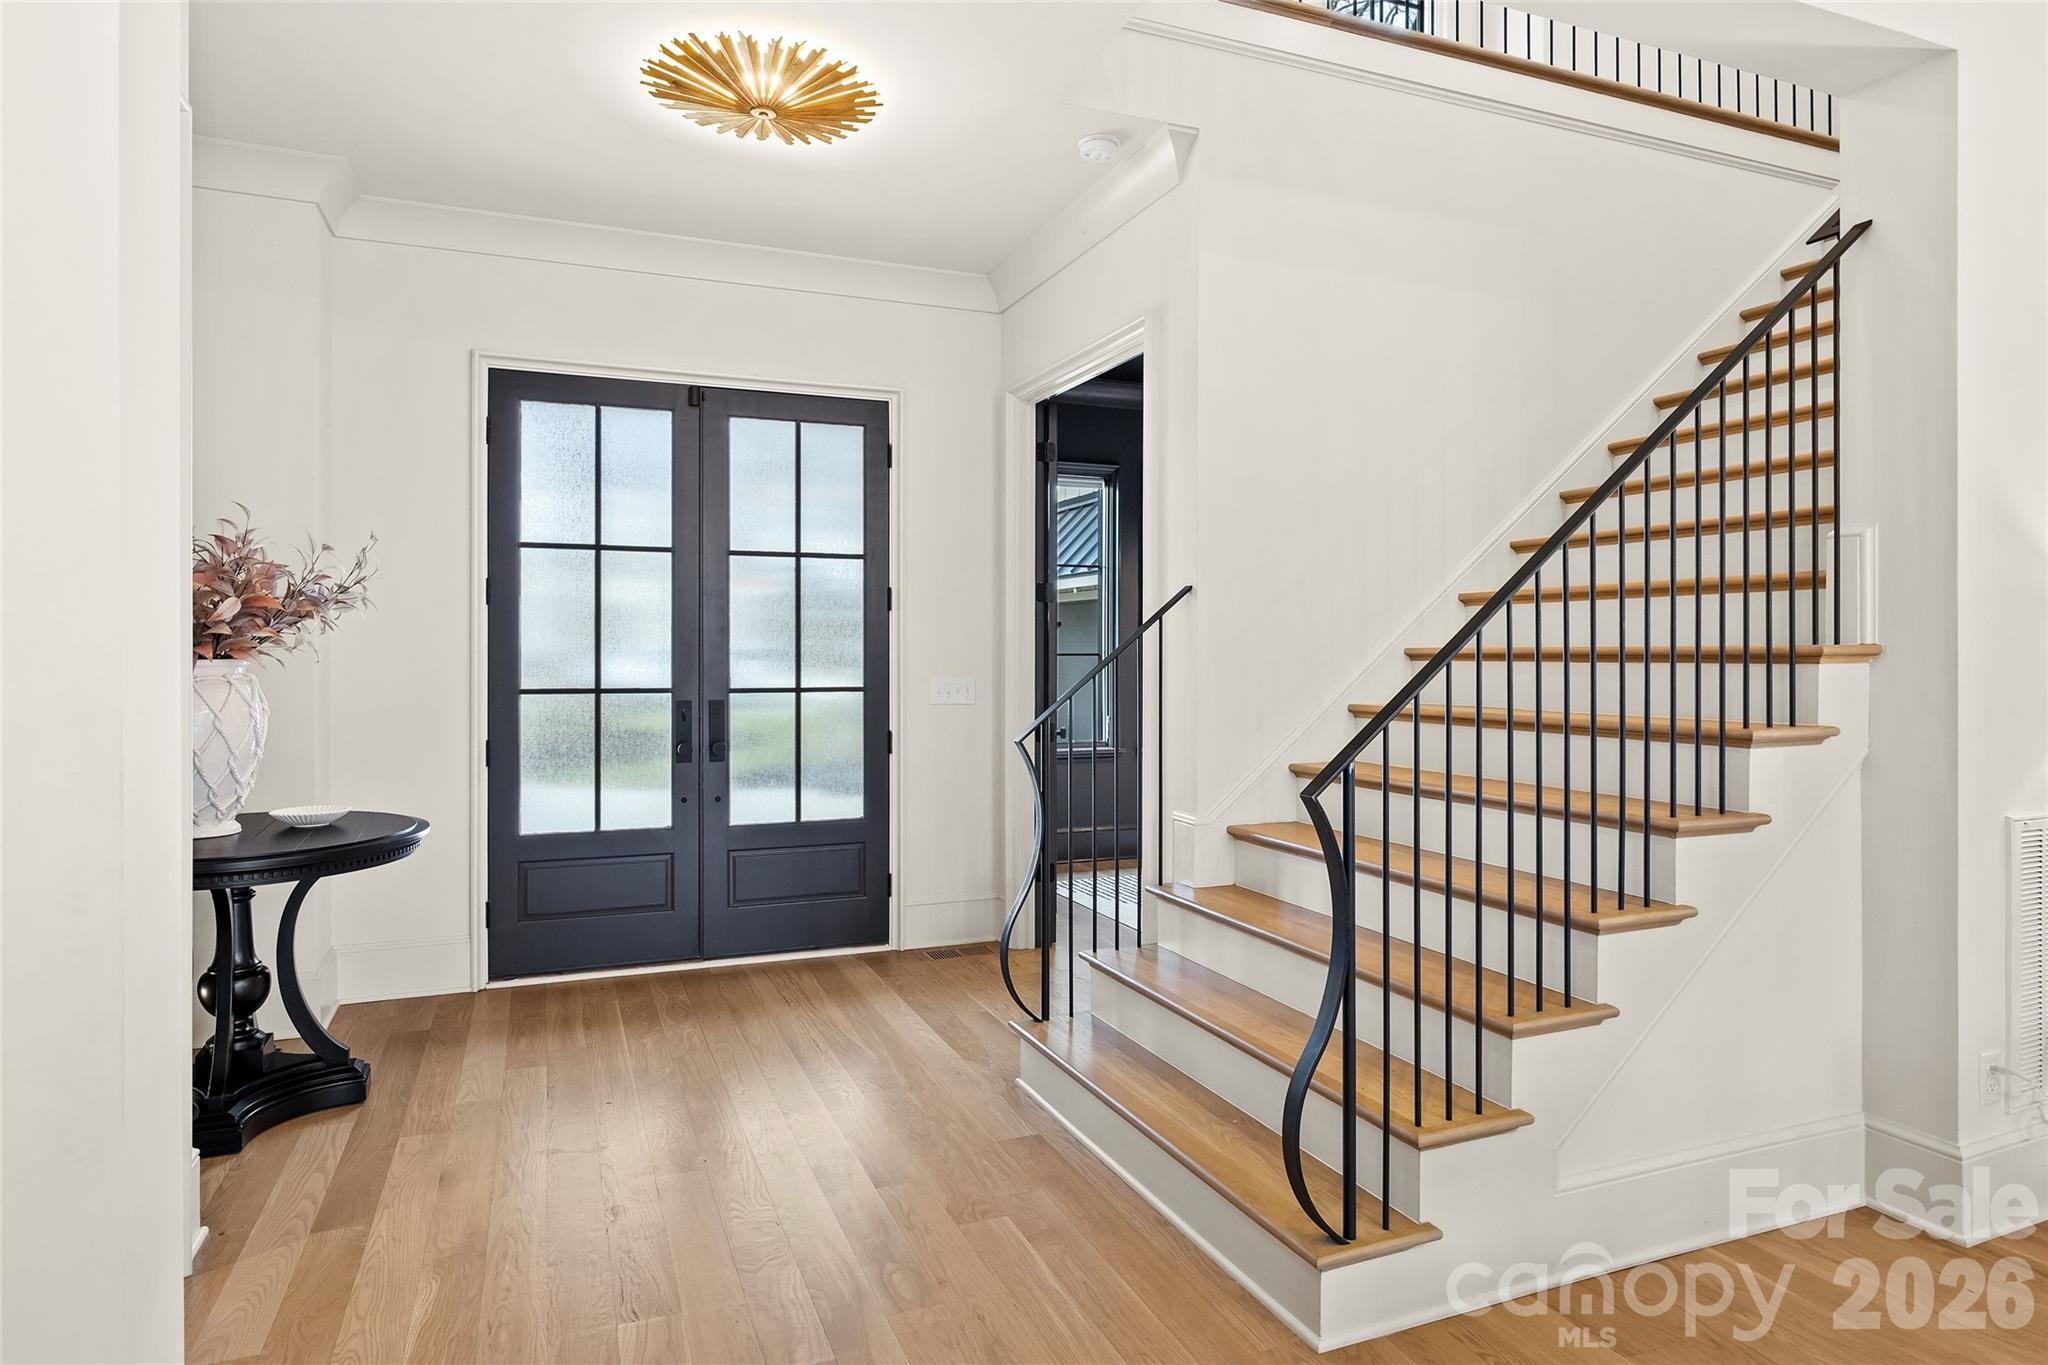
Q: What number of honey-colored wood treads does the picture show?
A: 15